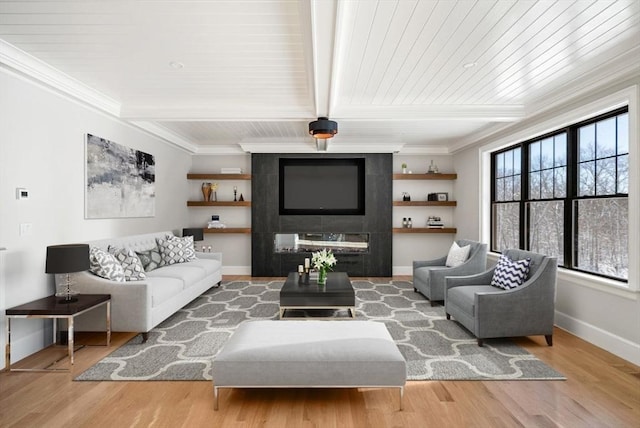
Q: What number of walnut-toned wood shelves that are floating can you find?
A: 6